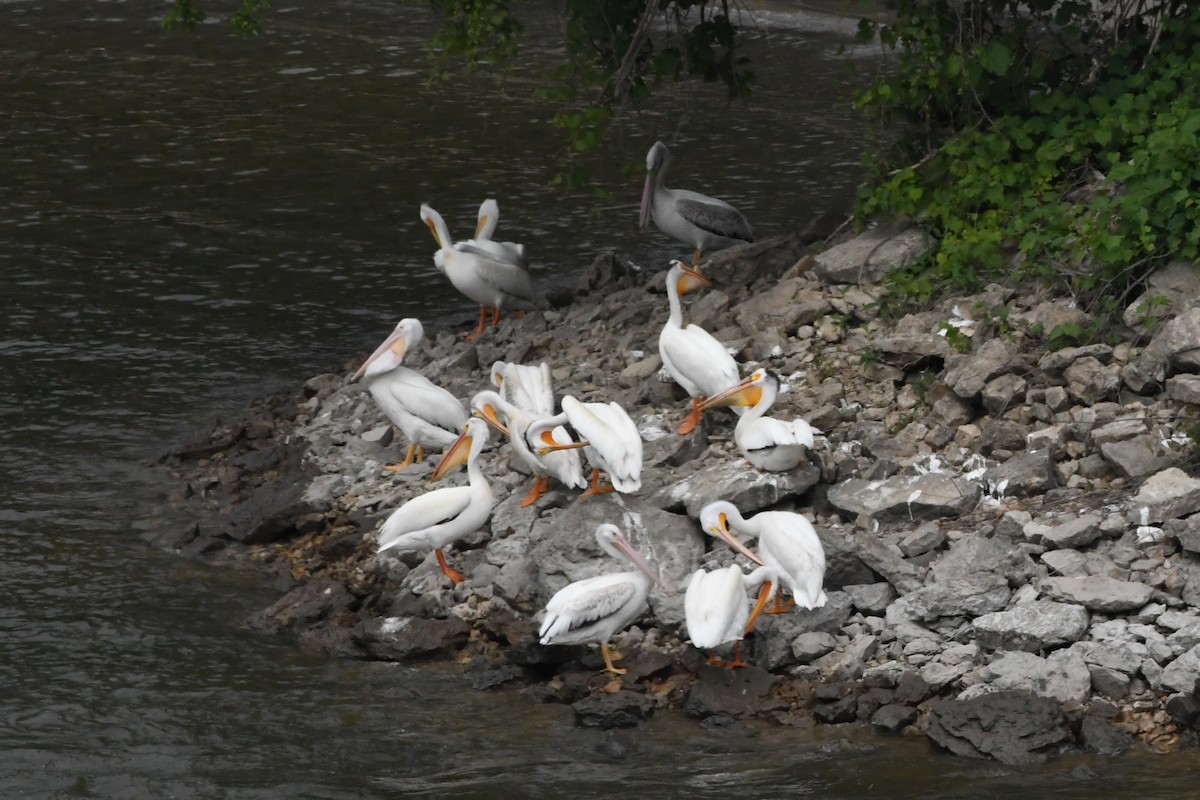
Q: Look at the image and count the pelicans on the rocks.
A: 13